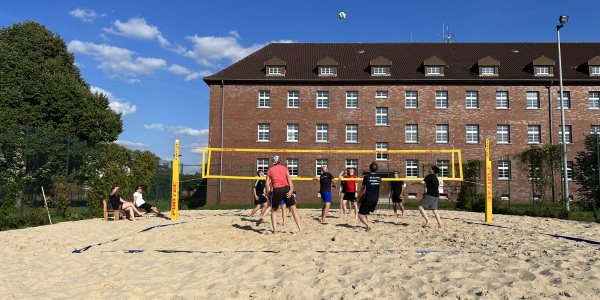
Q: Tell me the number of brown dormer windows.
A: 7